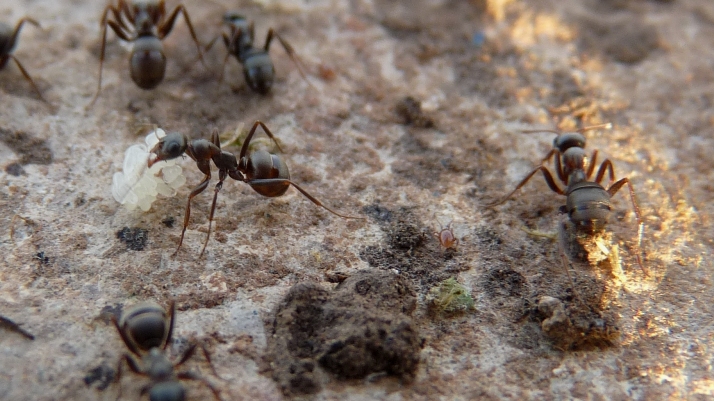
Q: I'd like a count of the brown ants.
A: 6